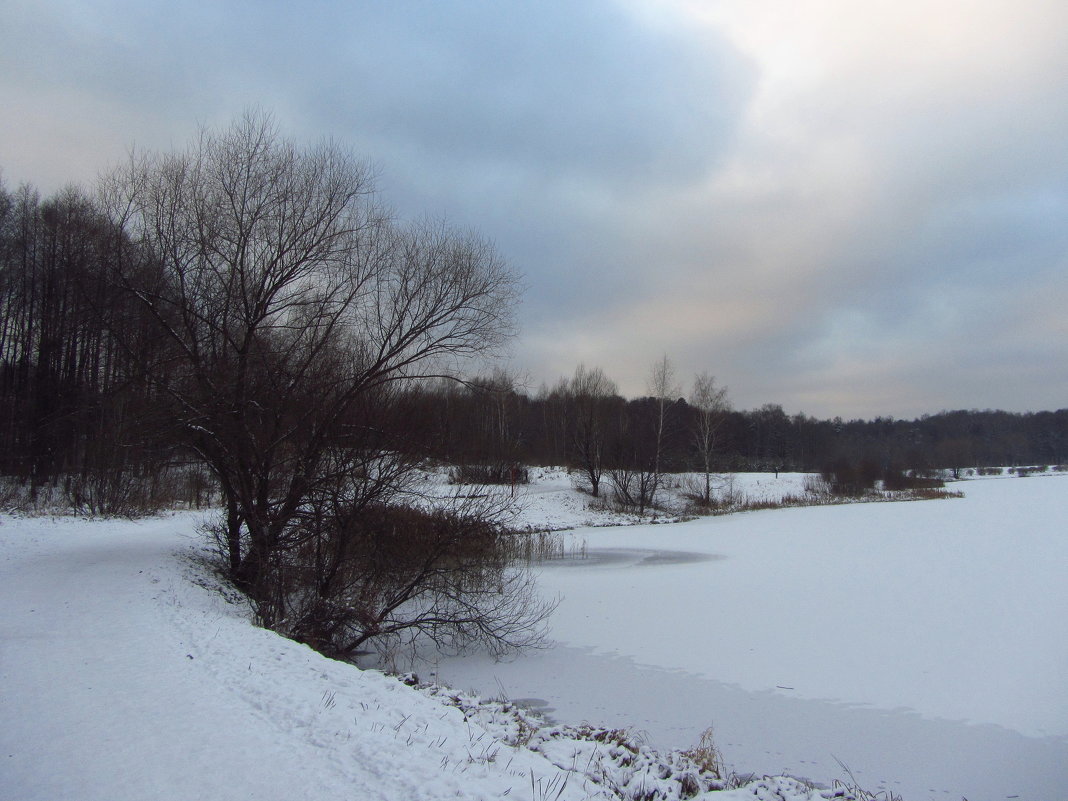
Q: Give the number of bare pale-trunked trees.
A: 2